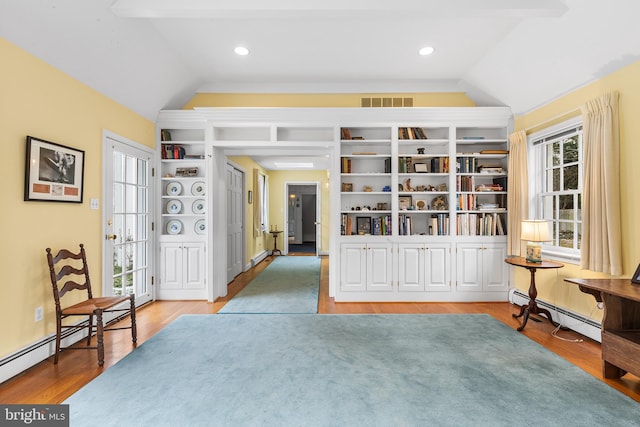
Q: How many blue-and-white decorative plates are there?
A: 6